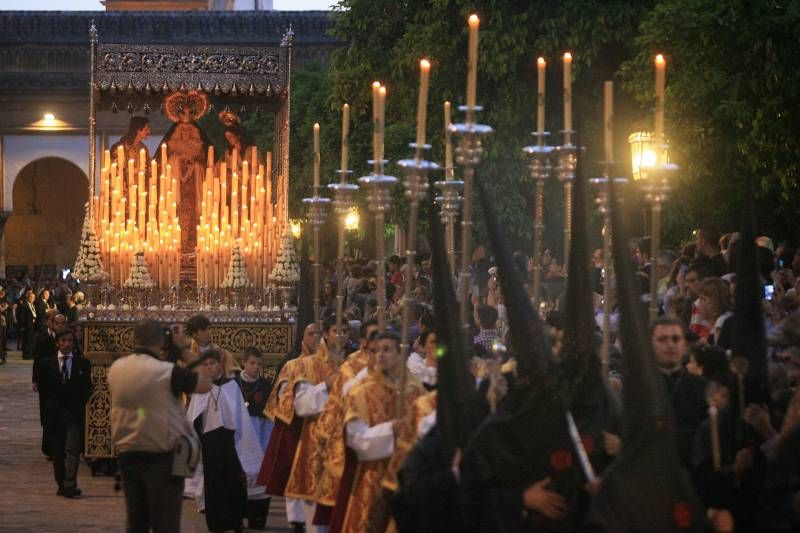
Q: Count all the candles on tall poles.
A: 11